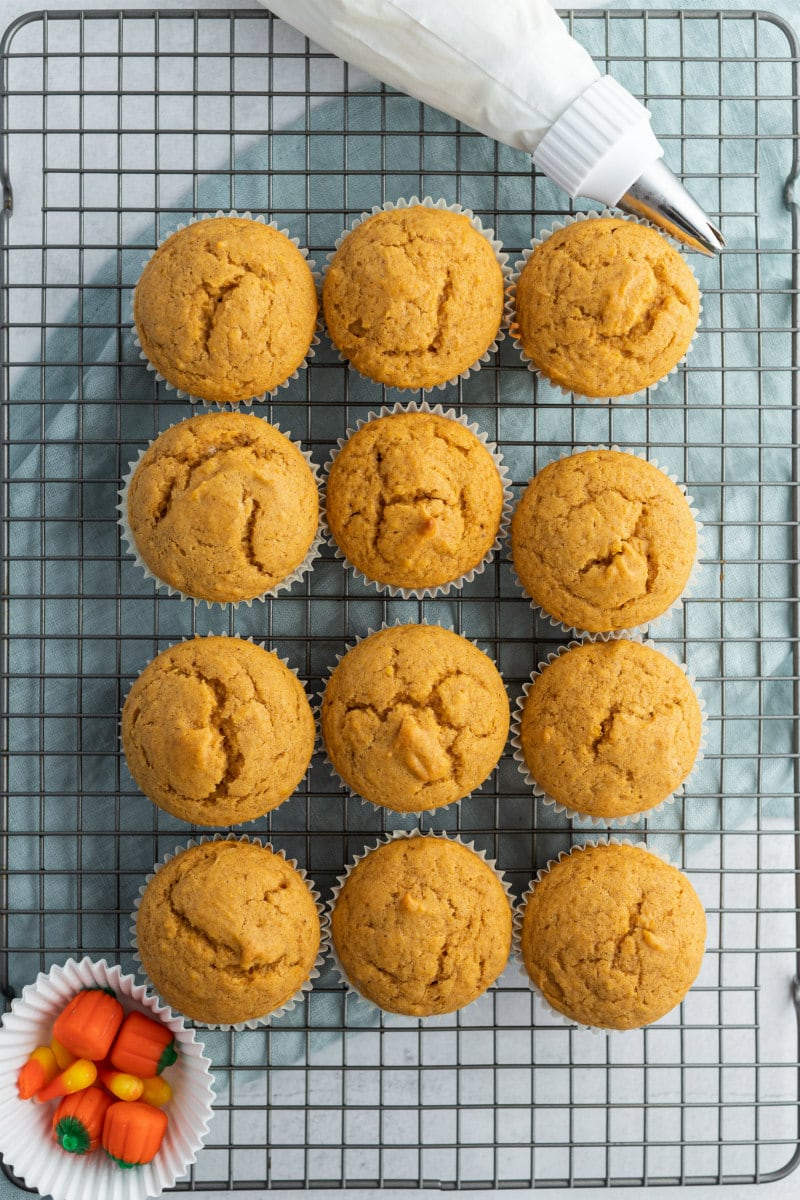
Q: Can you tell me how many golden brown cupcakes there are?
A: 12